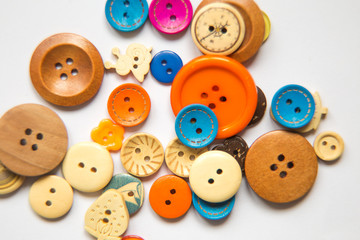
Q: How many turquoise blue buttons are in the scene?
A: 4